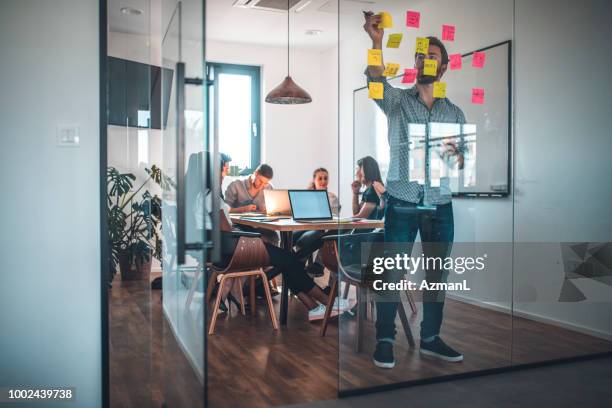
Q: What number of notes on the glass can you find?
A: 14